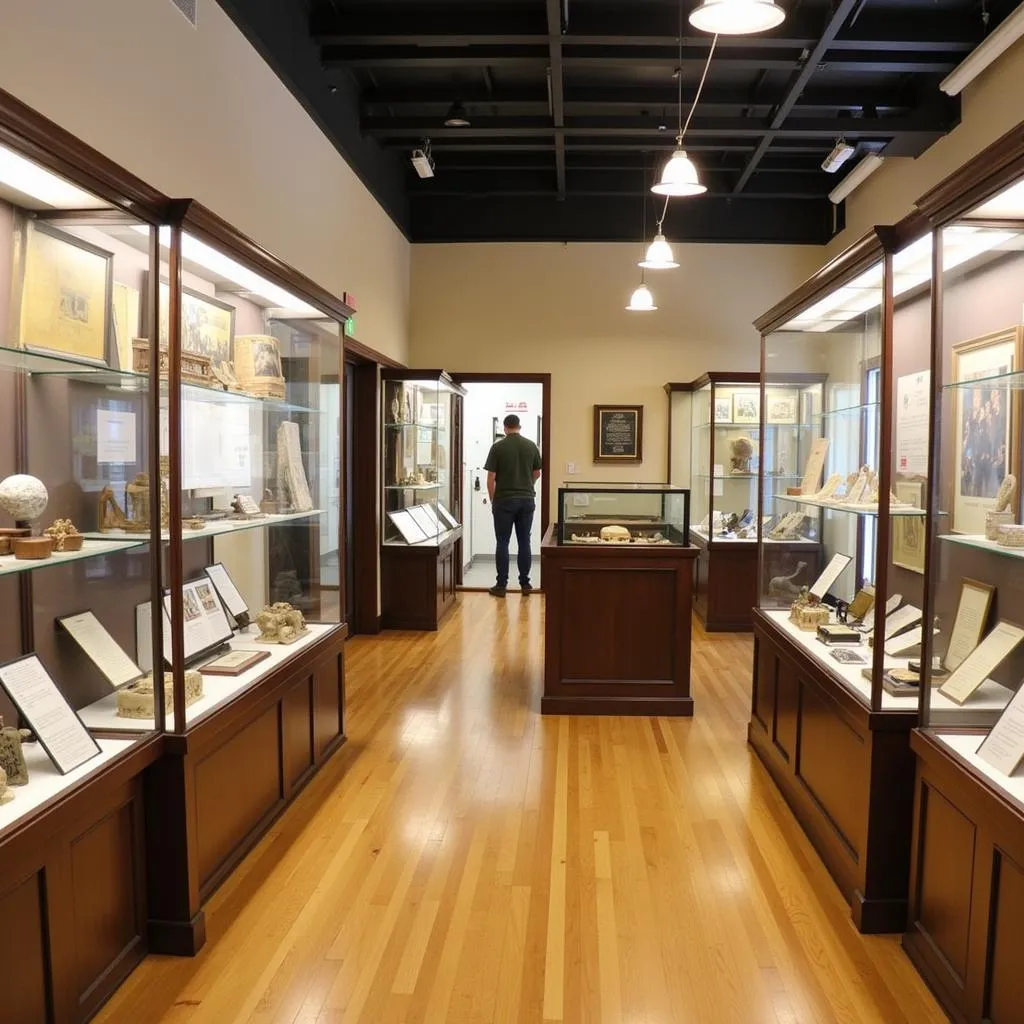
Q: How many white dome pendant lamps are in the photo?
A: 4